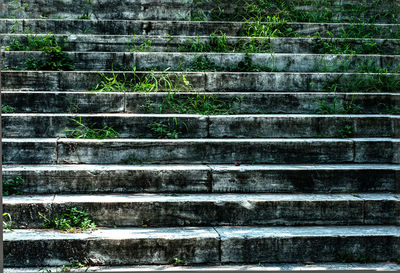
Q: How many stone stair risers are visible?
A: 11